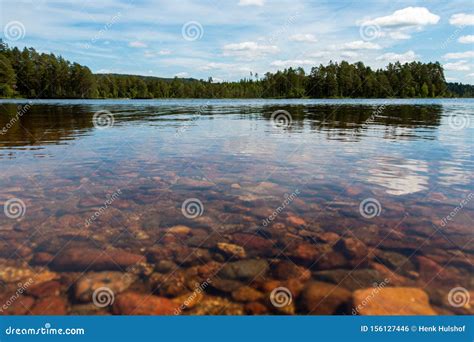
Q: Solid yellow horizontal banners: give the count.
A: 0